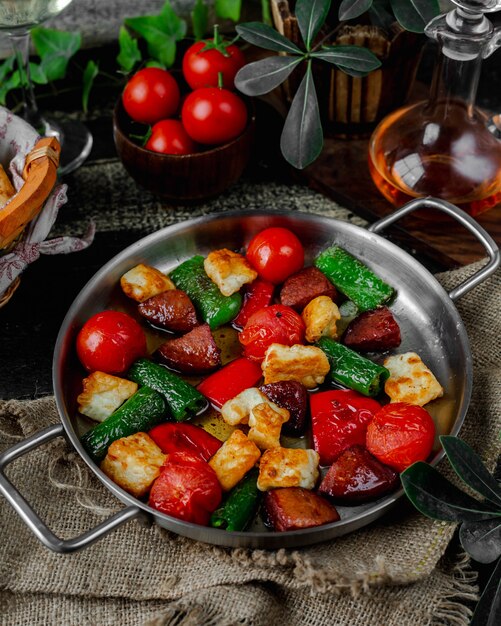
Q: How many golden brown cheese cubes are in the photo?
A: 11